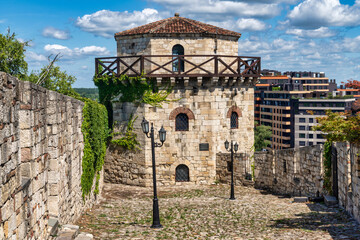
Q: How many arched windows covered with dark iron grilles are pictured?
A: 3